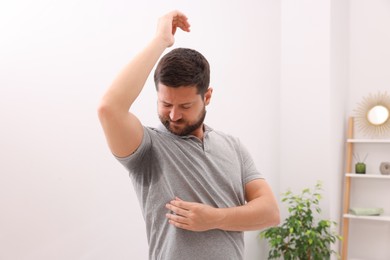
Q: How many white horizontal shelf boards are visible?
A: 3